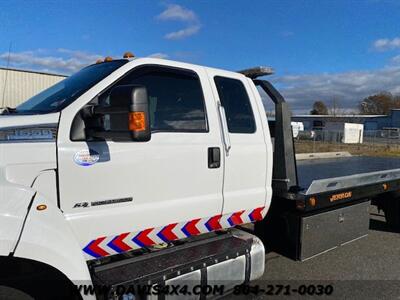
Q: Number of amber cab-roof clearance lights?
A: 3